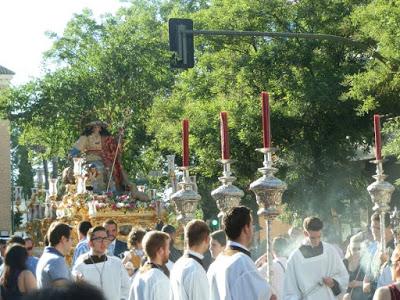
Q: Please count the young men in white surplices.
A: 5